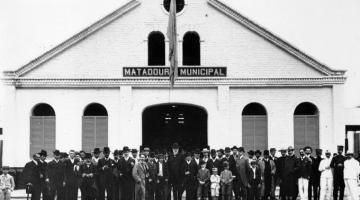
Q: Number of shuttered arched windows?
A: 4